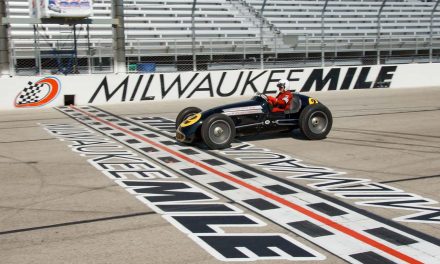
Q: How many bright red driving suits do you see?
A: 1